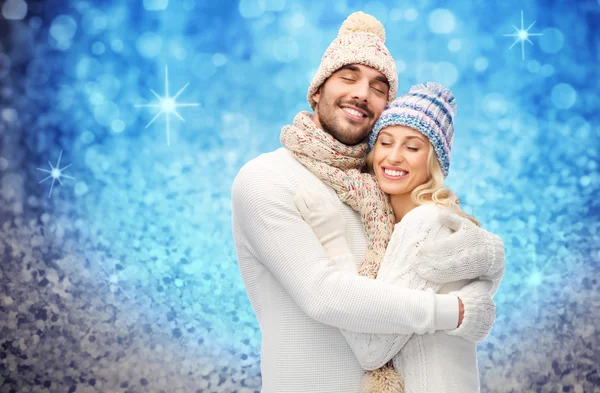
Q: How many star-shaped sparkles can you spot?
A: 3